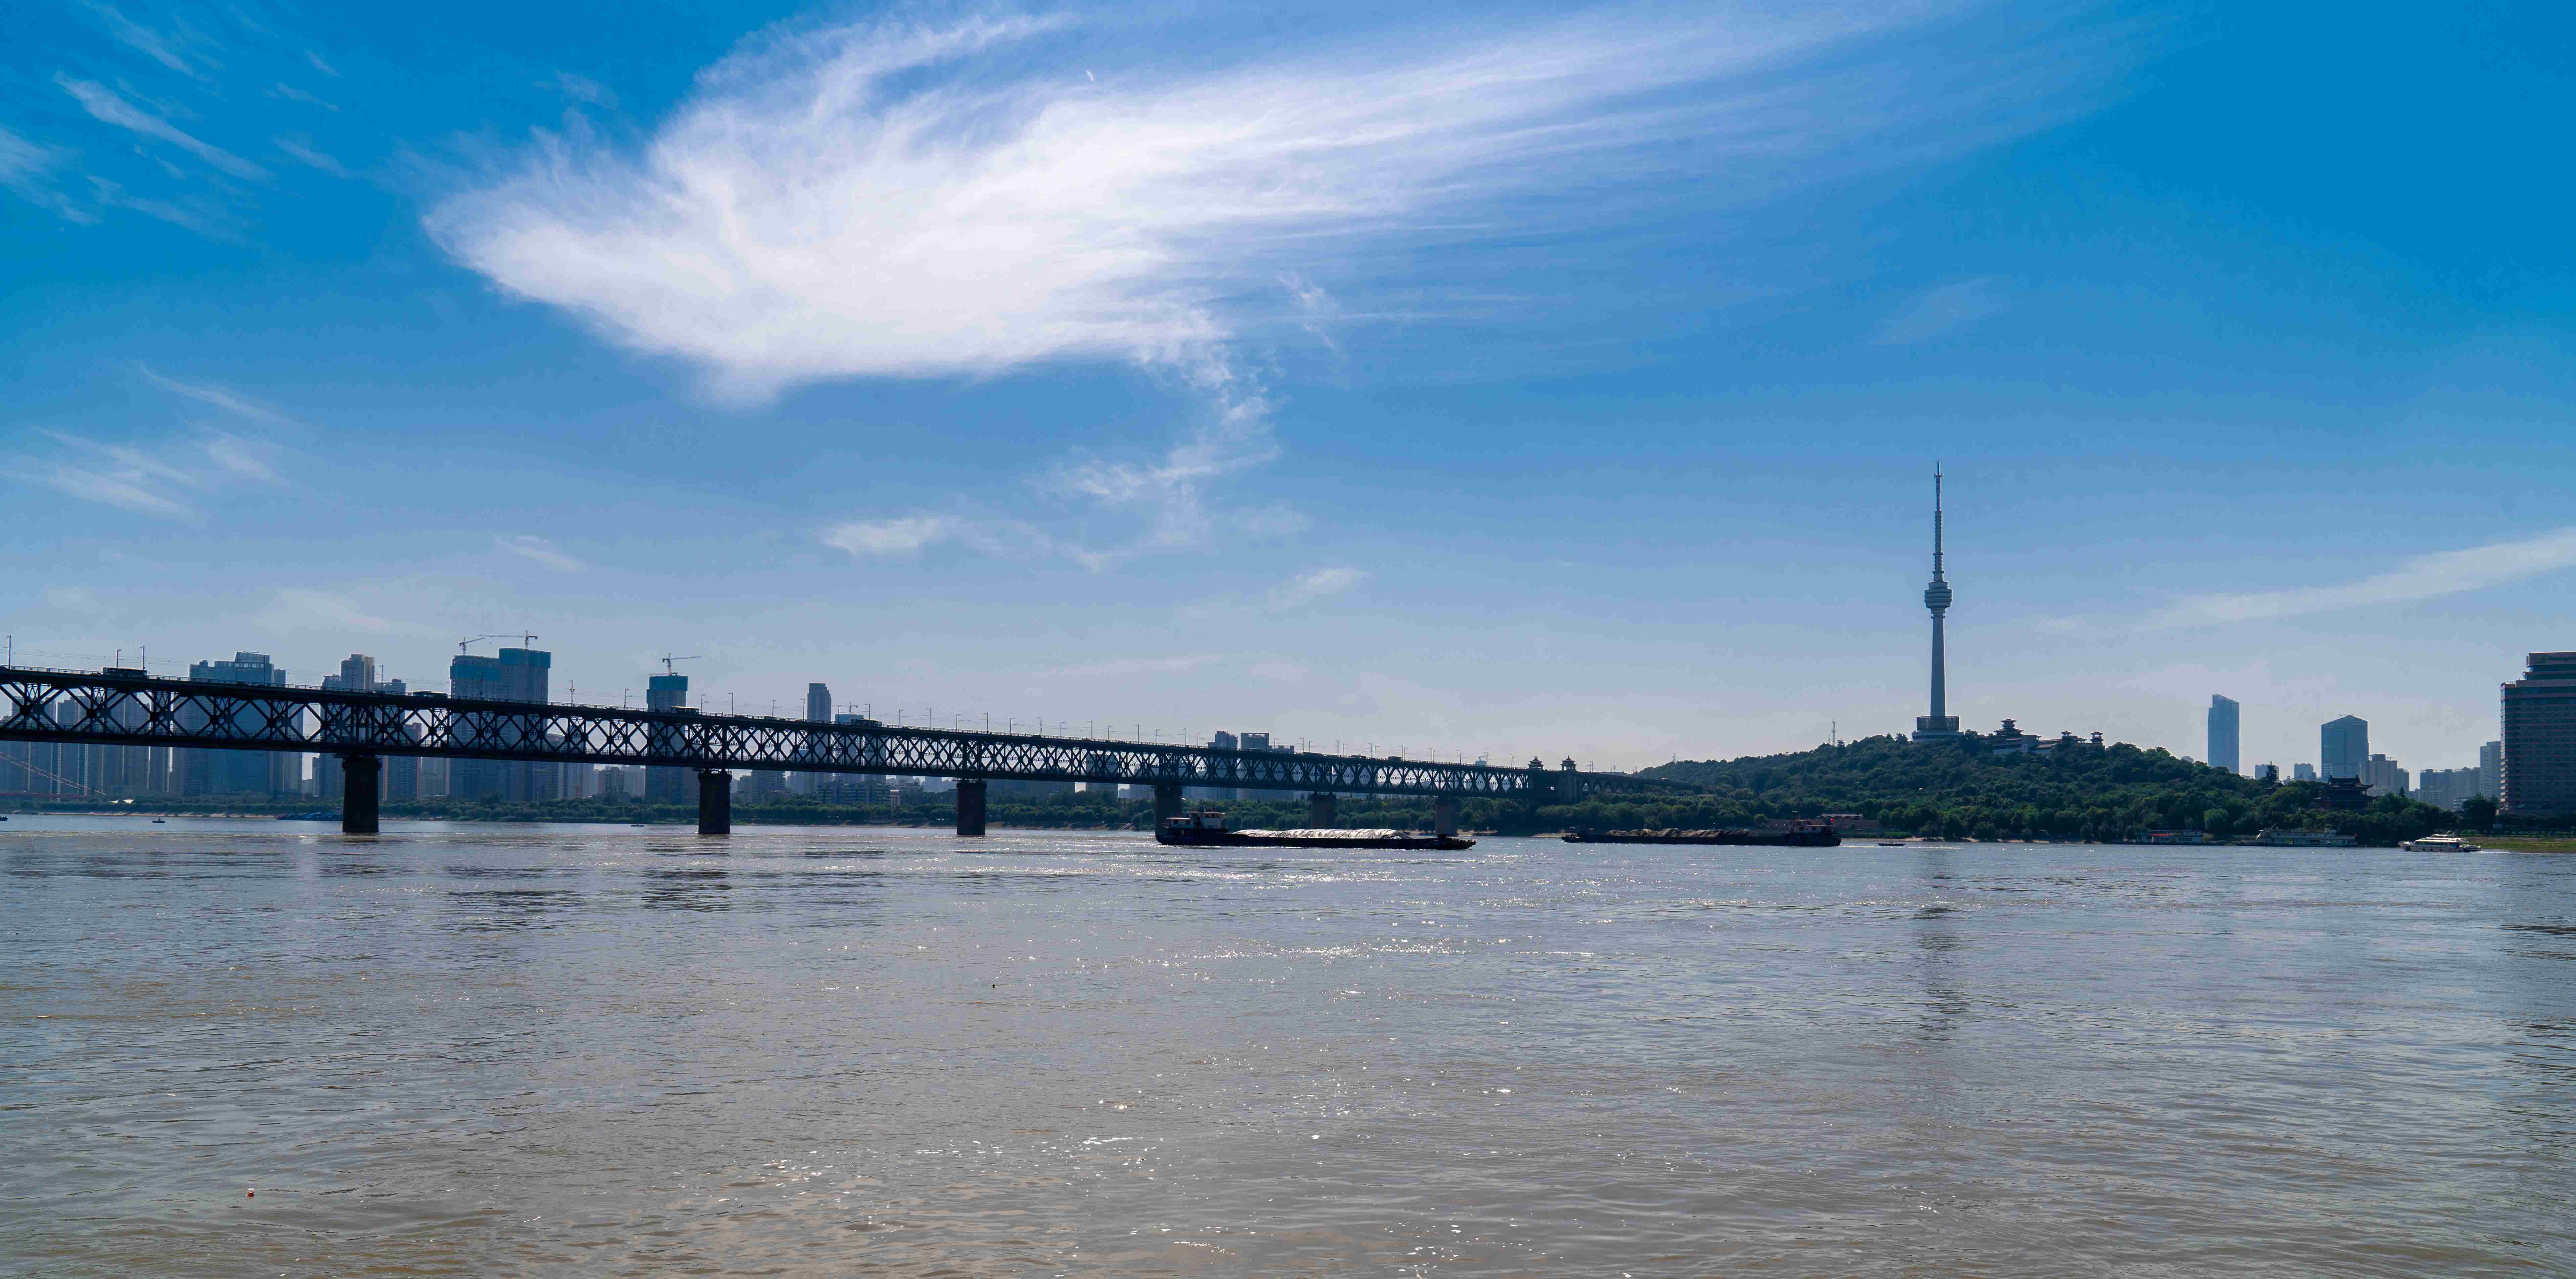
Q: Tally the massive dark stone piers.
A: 6